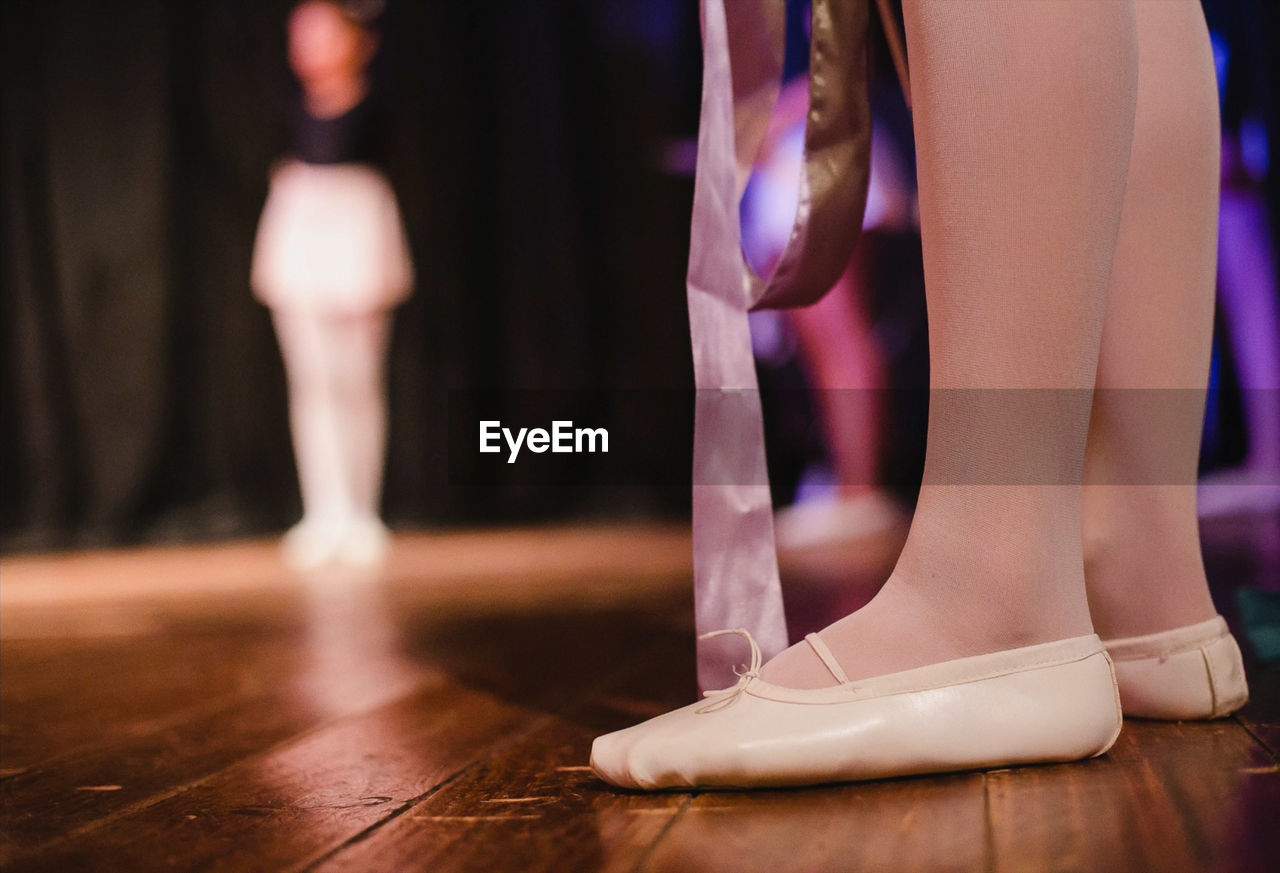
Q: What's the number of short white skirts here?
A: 1